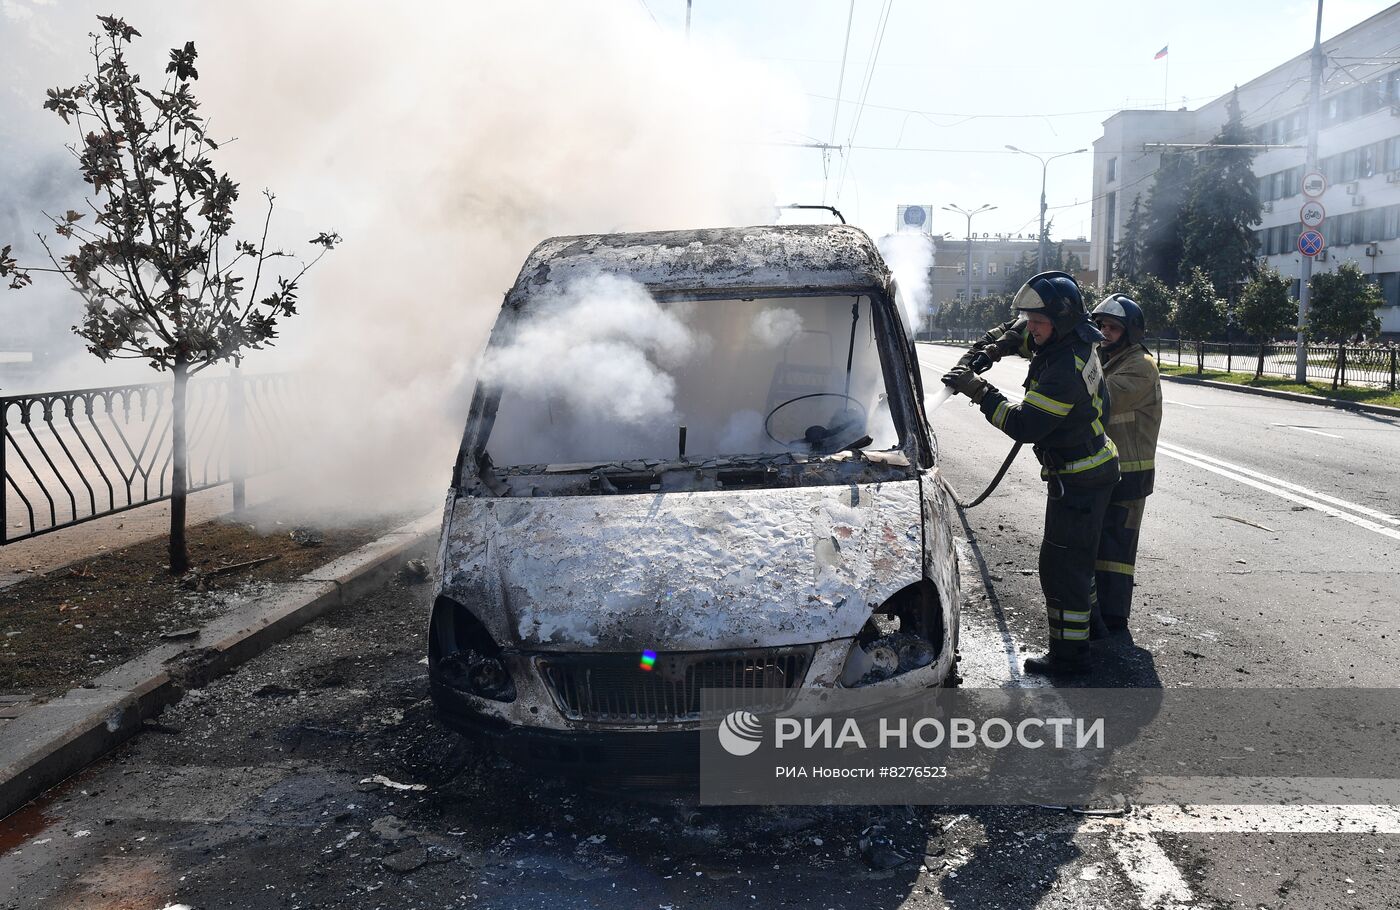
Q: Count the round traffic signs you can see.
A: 3